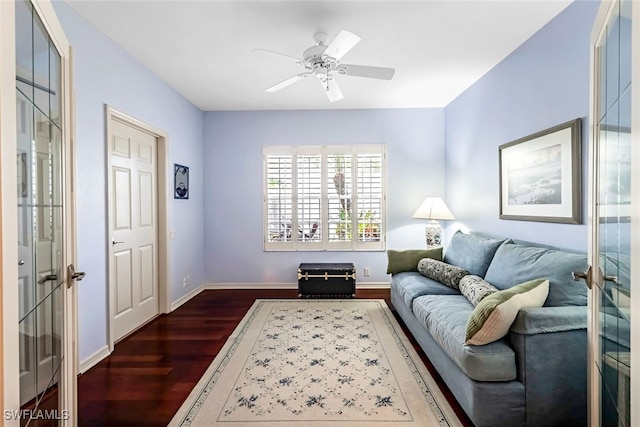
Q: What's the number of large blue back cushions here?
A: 2